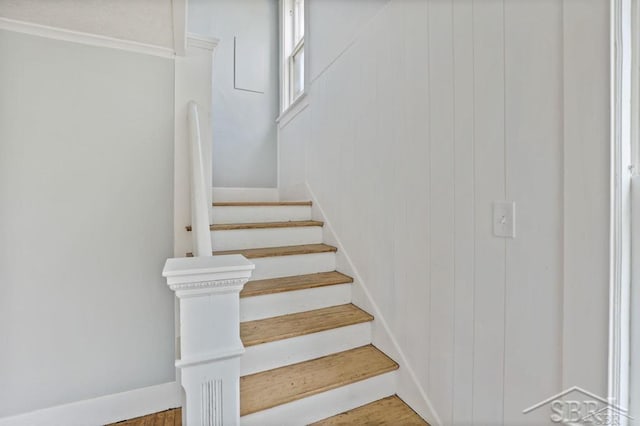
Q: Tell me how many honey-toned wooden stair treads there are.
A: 7